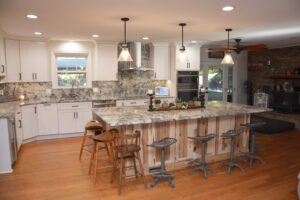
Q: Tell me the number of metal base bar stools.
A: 4